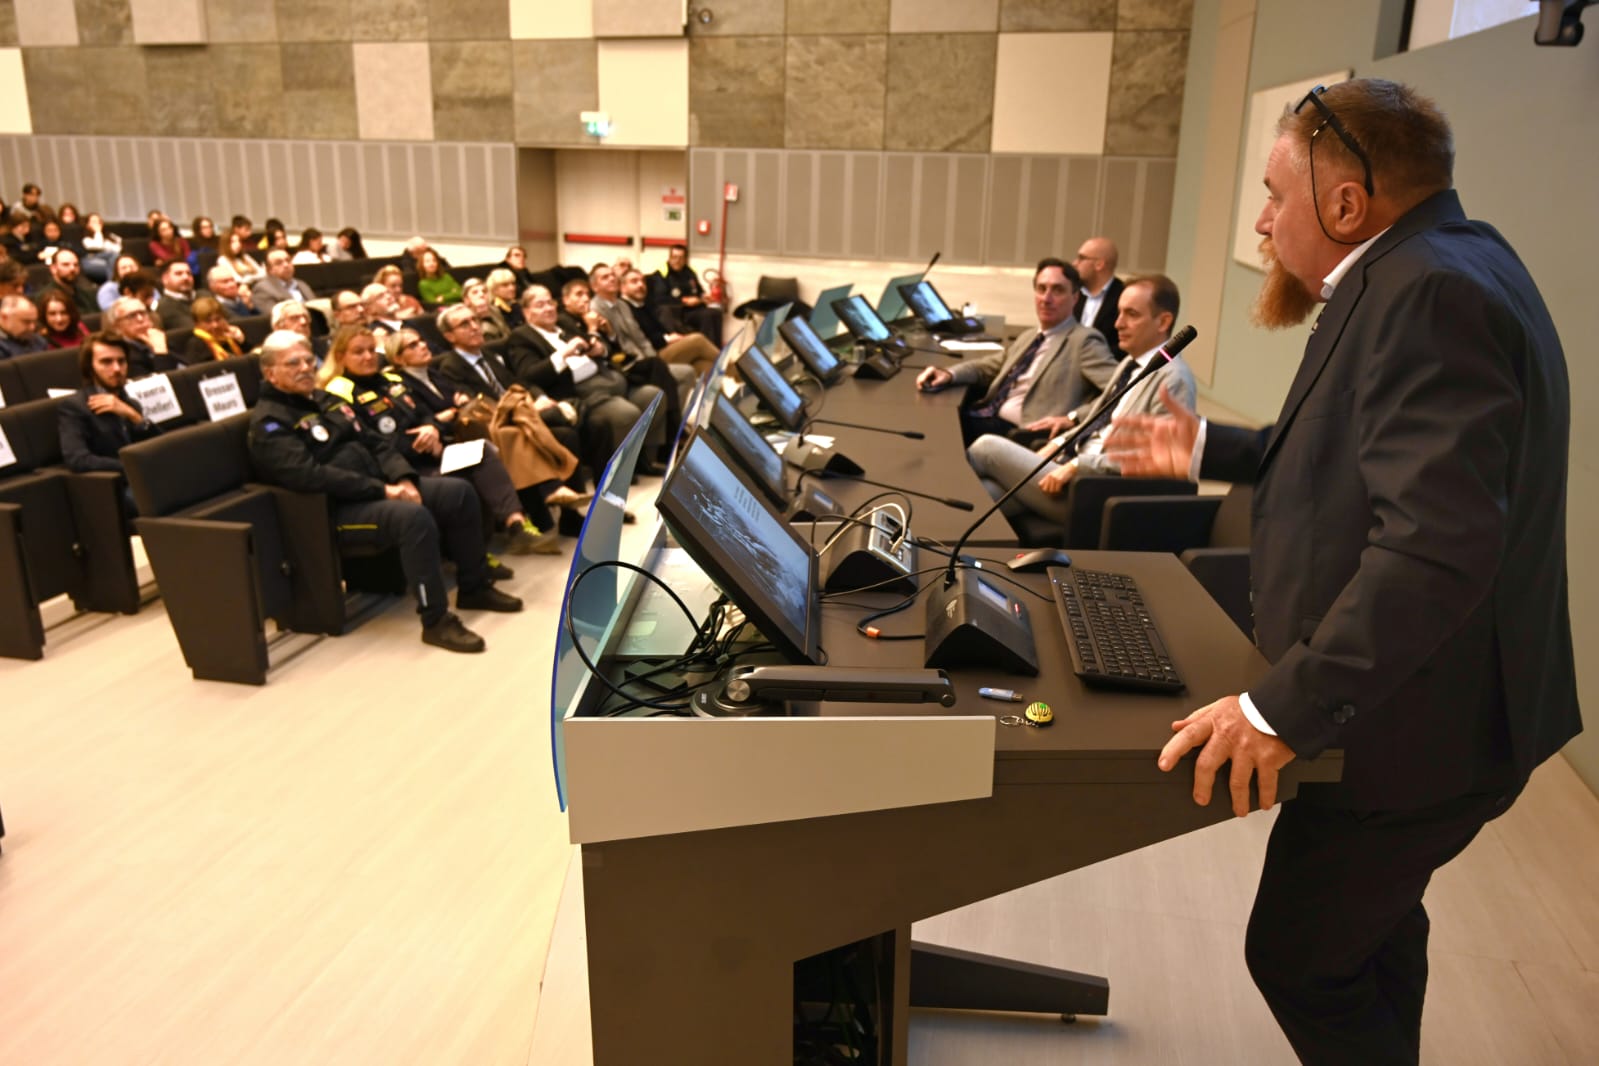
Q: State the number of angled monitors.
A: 6